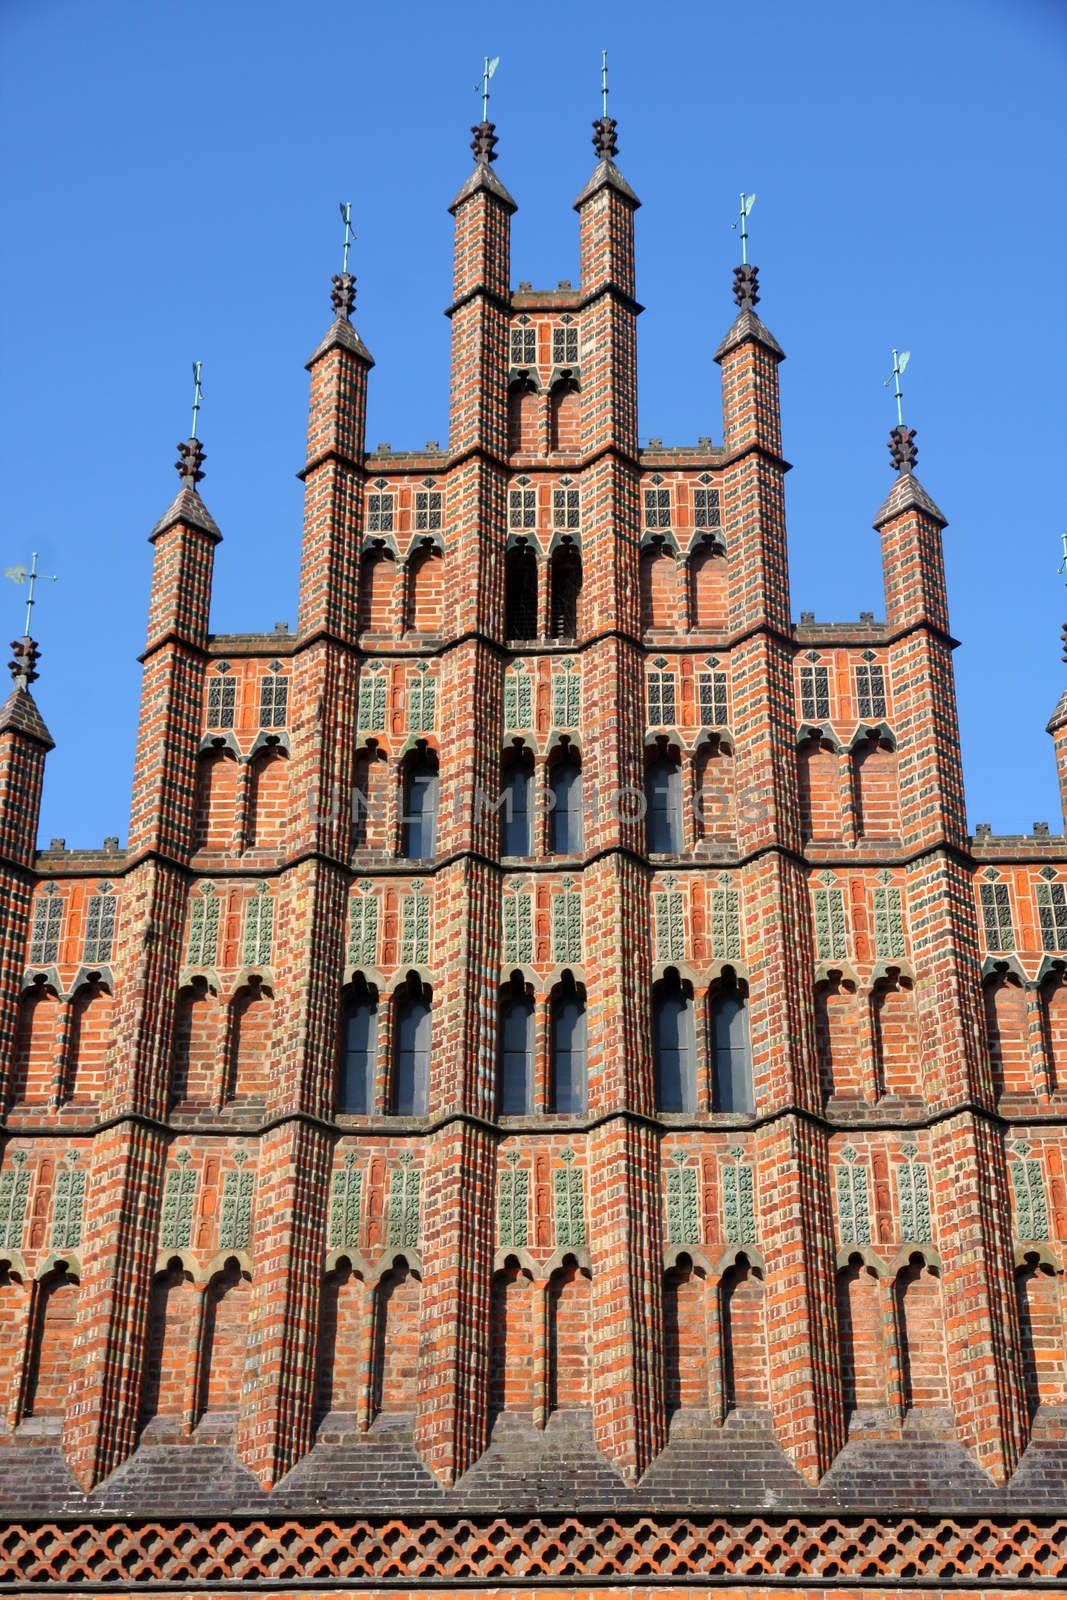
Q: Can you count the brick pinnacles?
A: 8